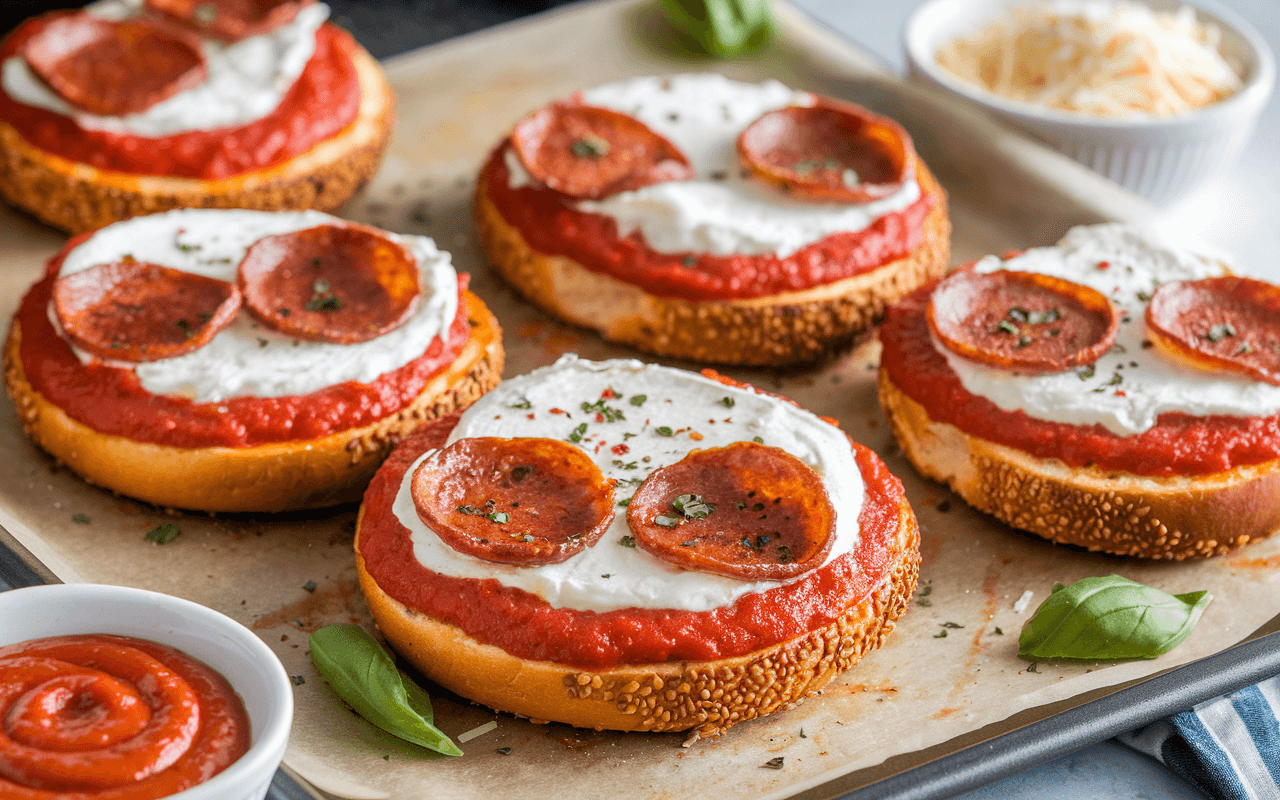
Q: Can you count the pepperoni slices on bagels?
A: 10